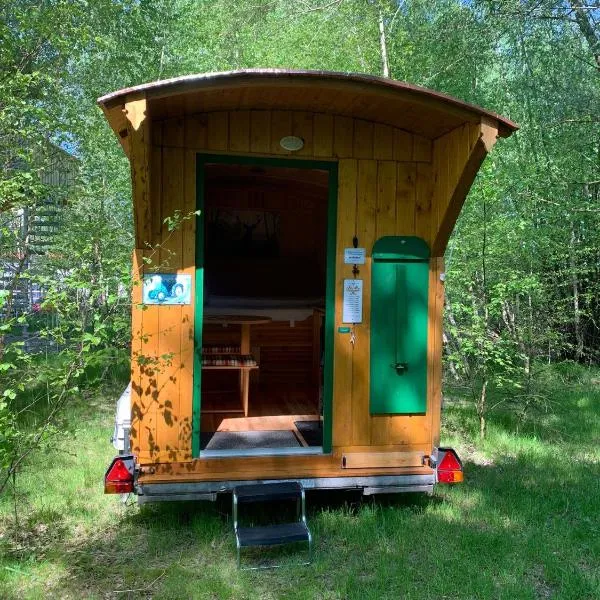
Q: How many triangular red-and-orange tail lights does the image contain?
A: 2